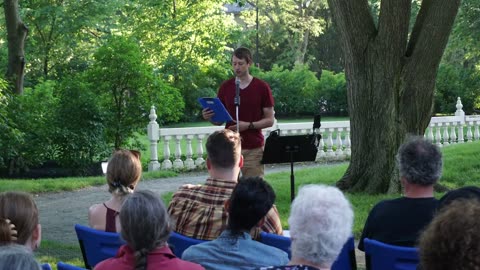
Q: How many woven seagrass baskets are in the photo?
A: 0